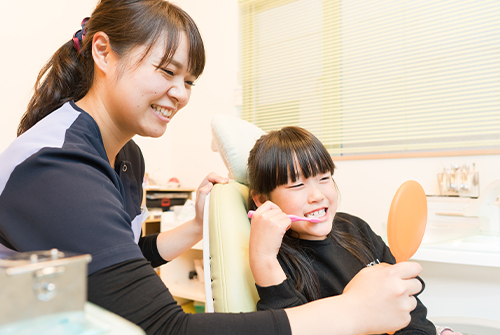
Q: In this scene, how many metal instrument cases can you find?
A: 1